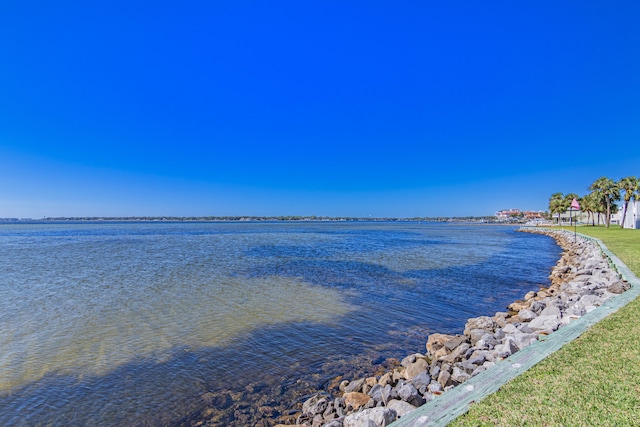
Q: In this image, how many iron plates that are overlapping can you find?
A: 0